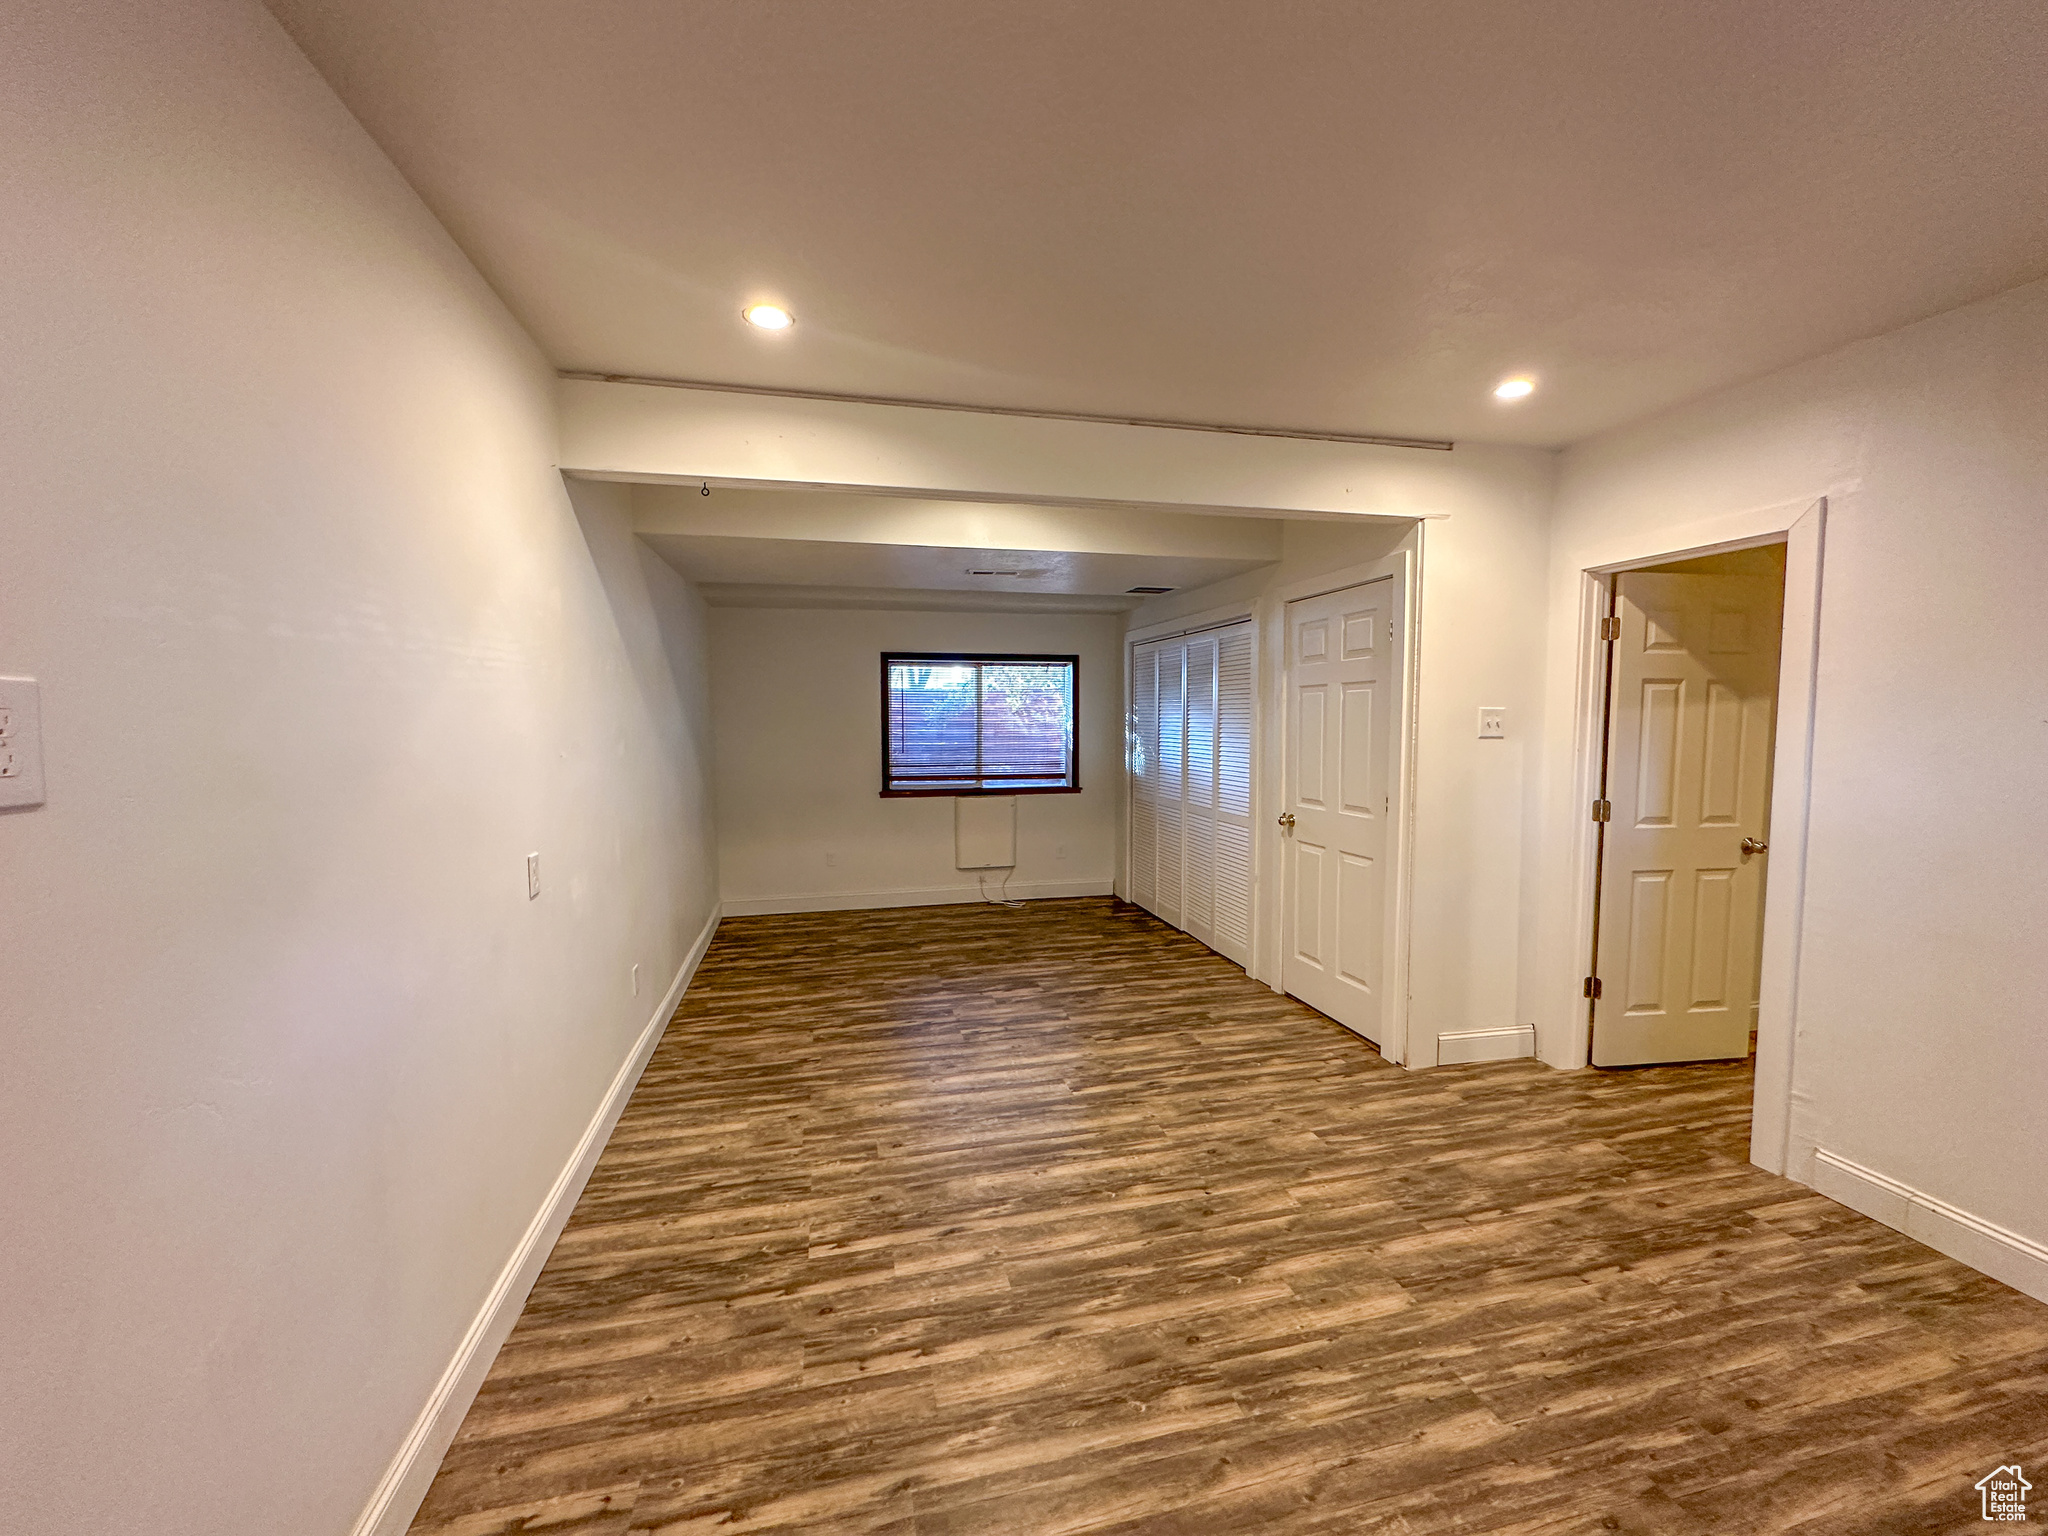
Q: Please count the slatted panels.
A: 4